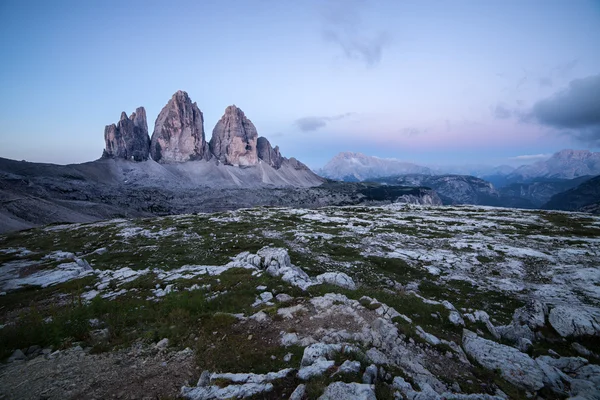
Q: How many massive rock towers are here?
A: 3